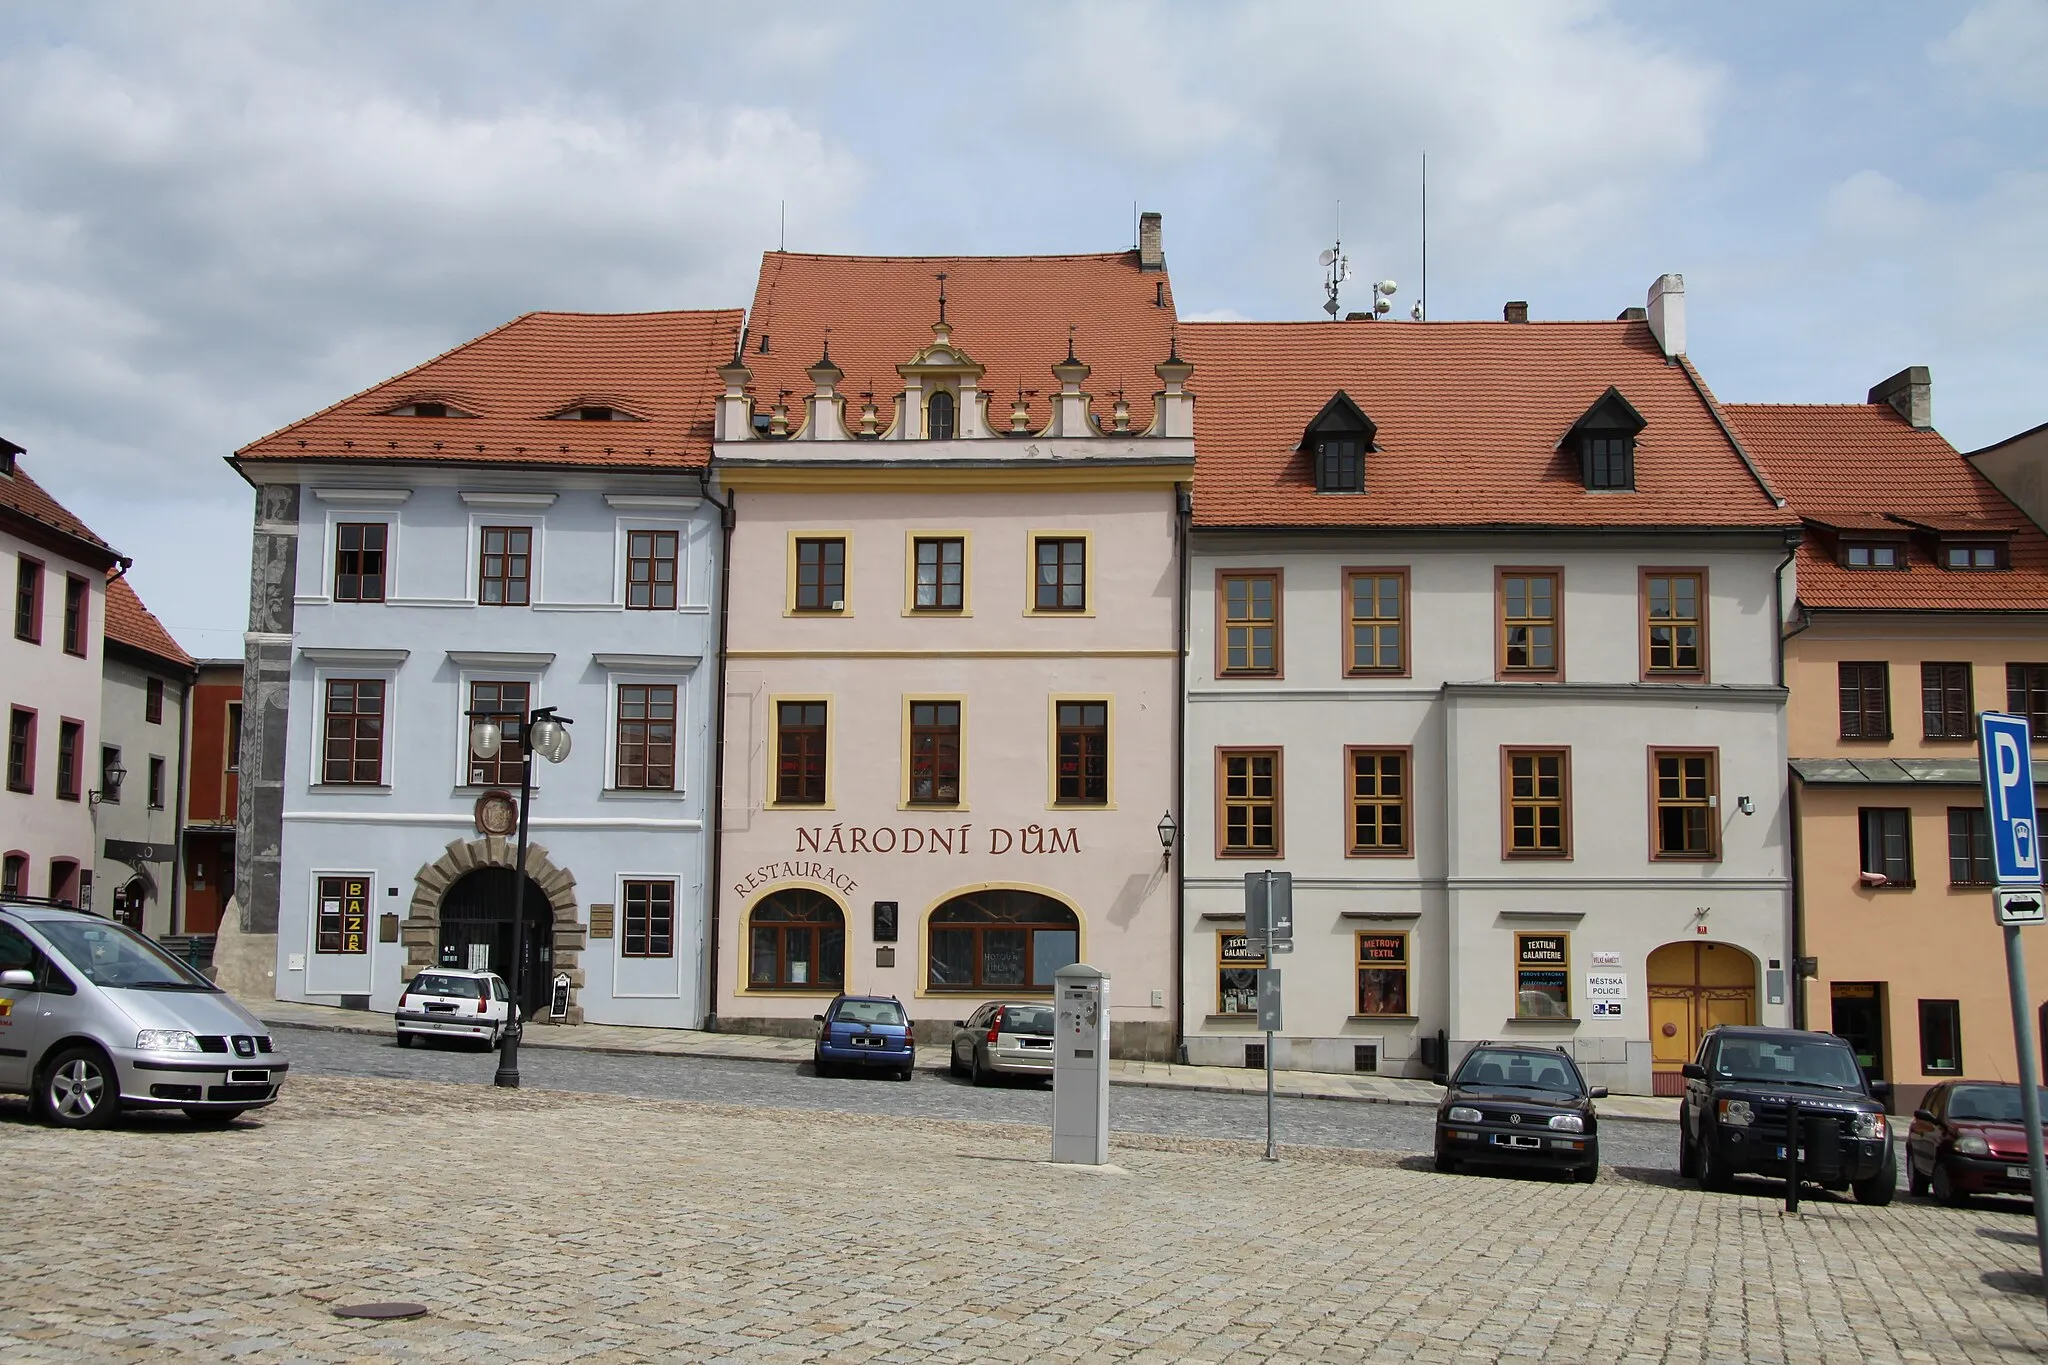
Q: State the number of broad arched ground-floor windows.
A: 2